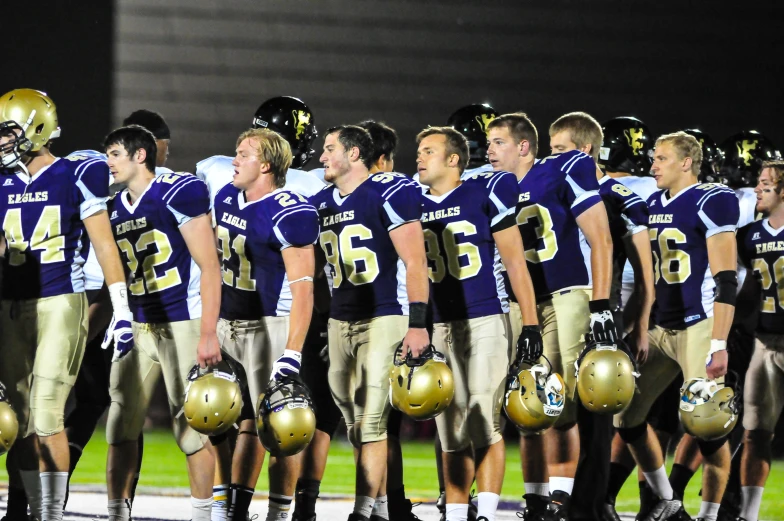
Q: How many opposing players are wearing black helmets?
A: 5